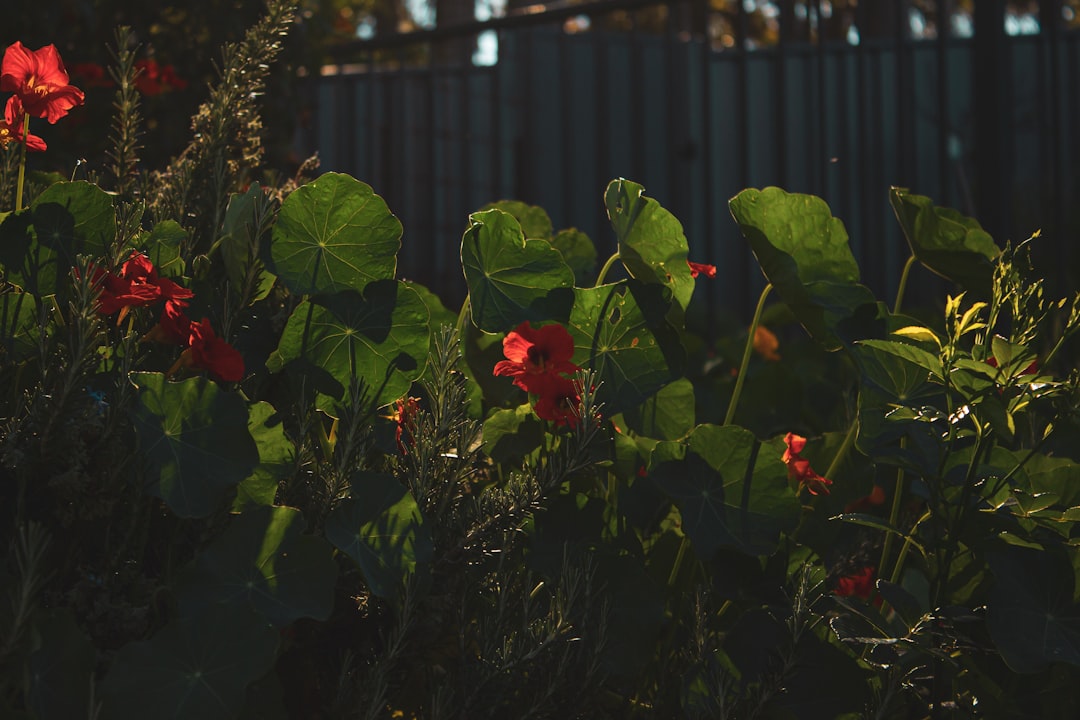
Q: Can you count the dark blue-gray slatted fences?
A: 1